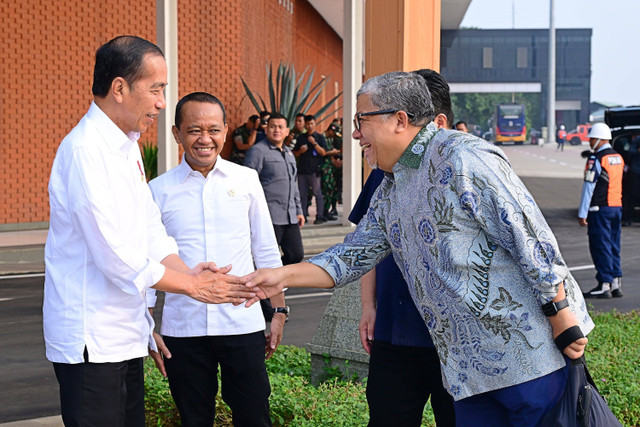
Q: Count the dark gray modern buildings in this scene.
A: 1